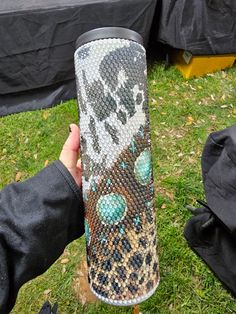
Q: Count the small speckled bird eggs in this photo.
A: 0